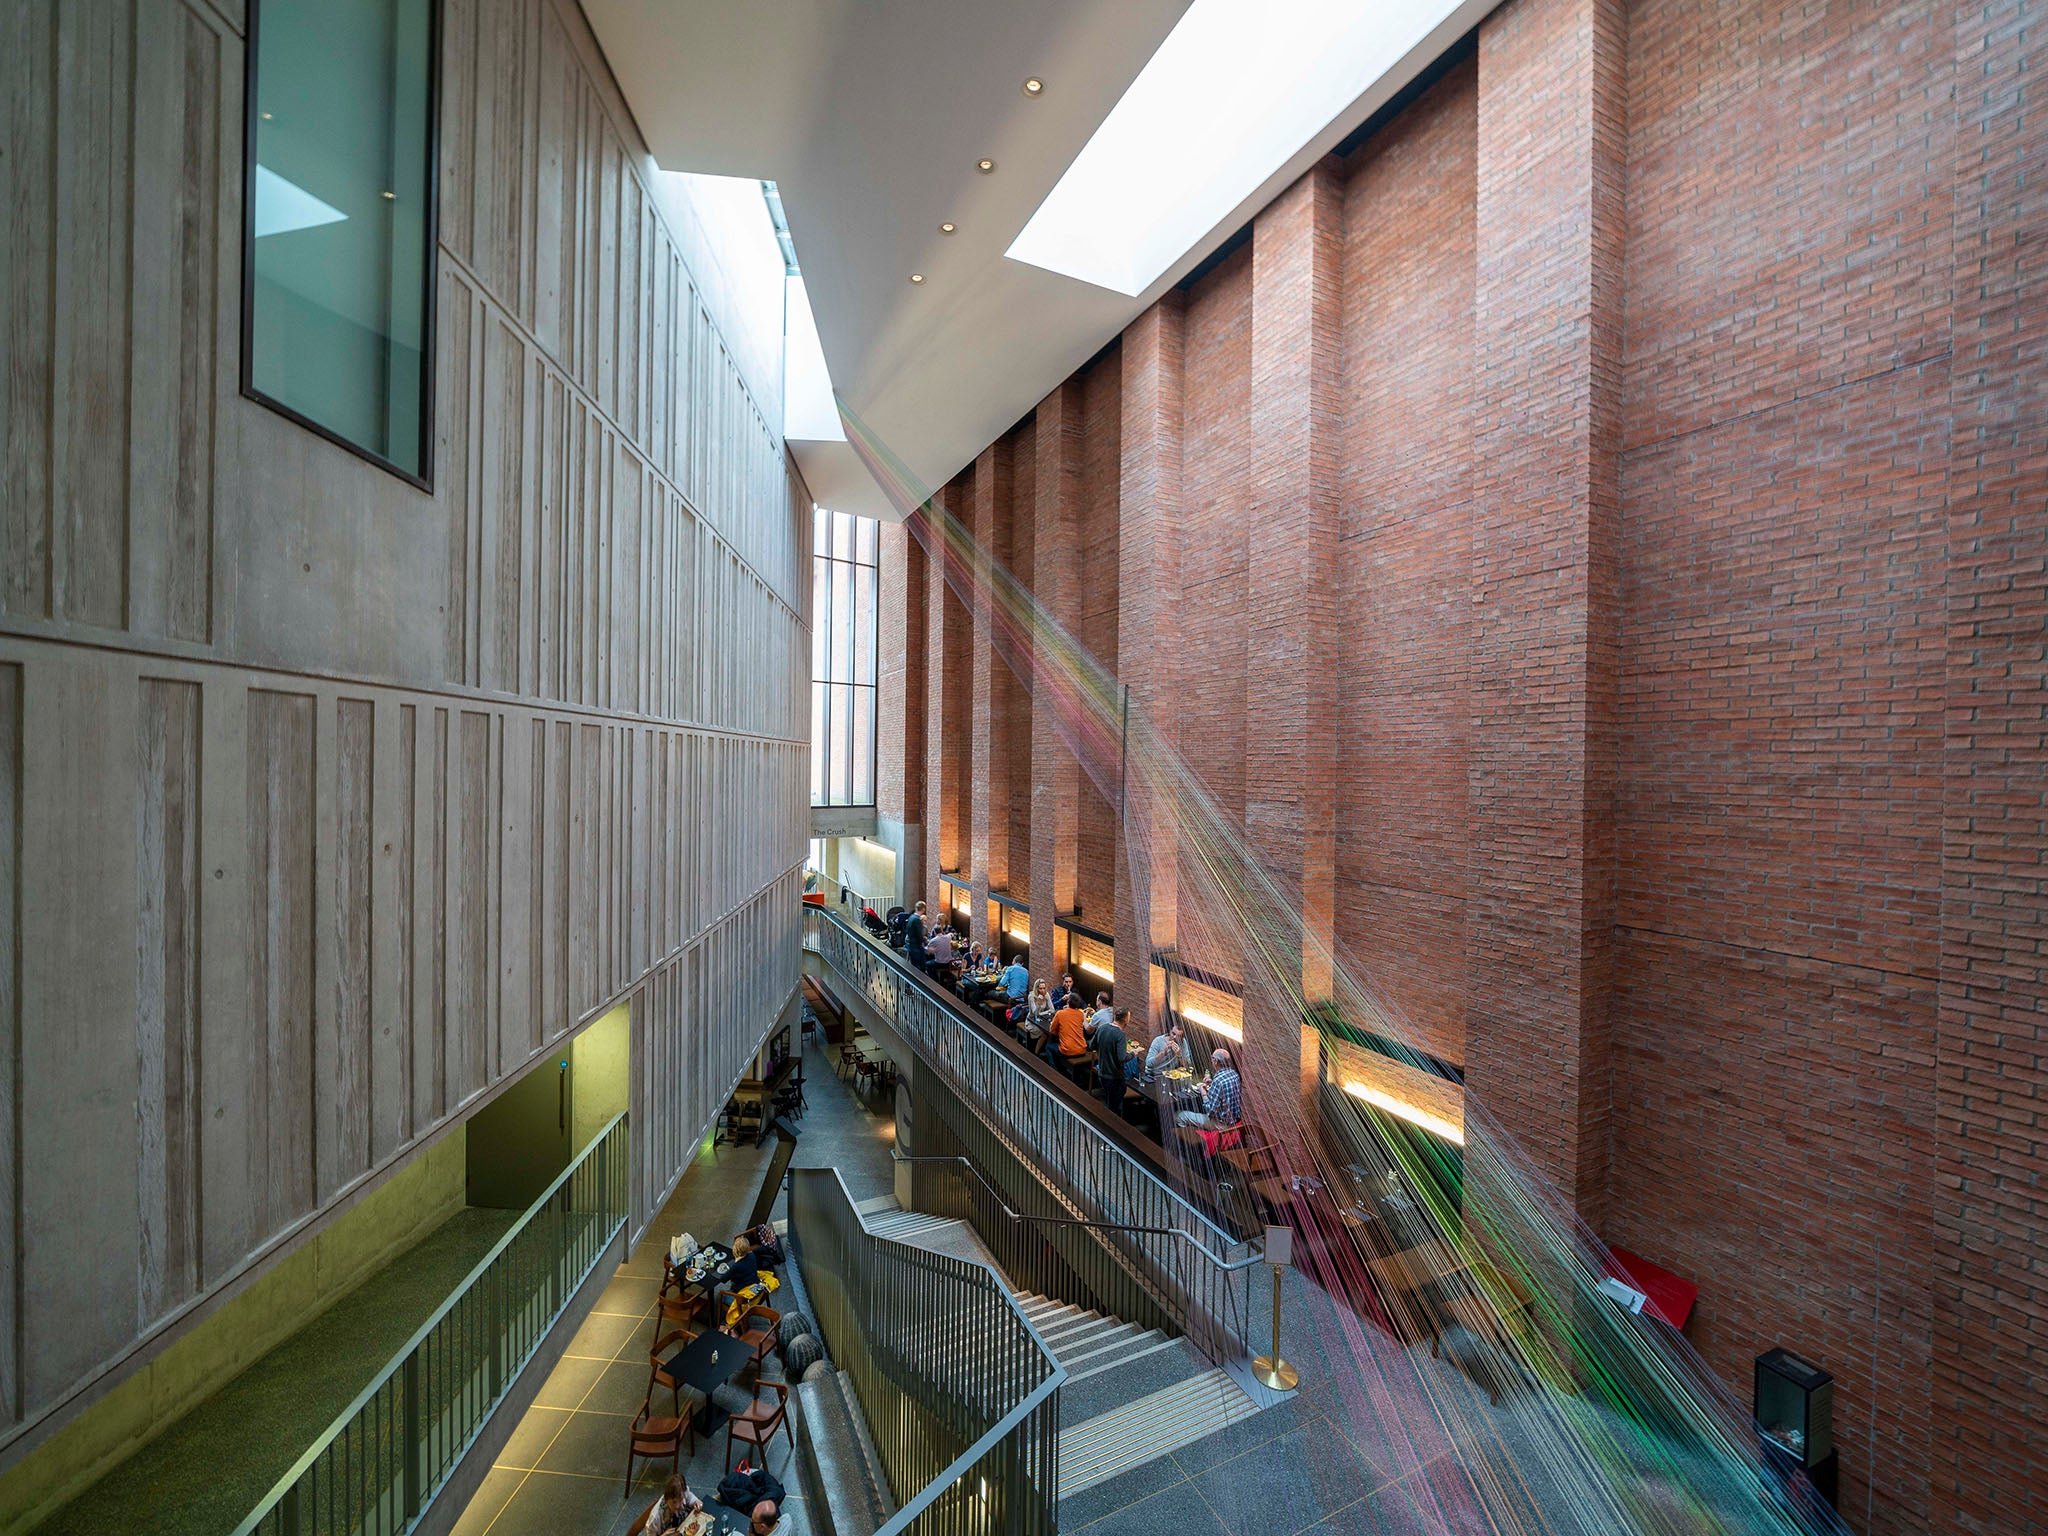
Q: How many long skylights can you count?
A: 2